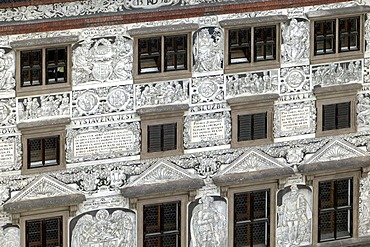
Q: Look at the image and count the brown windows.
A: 12